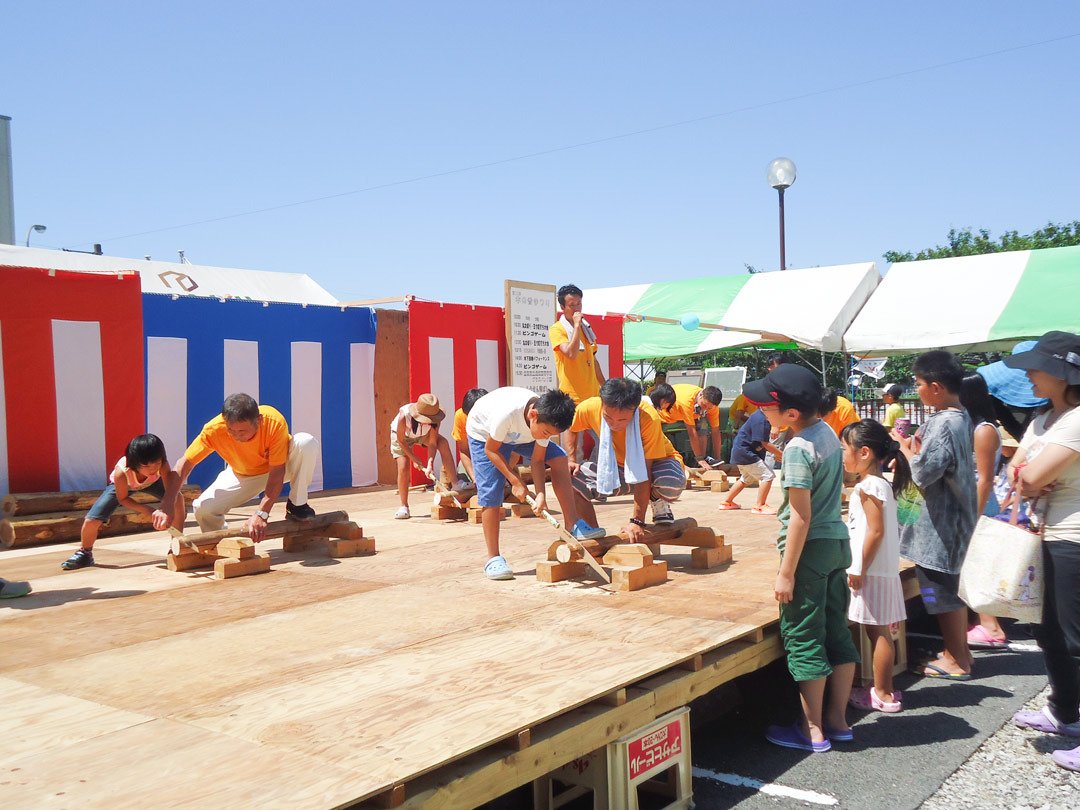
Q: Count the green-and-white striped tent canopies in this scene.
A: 2